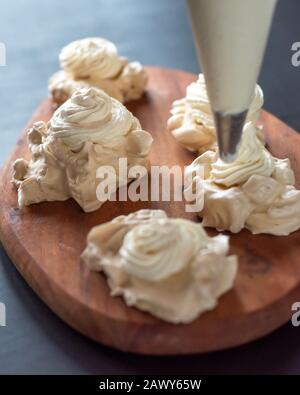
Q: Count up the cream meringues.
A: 5